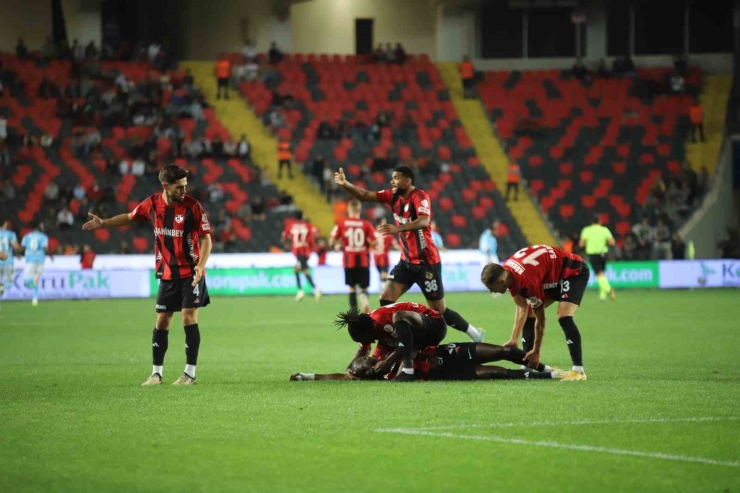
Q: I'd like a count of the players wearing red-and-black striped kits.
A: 8